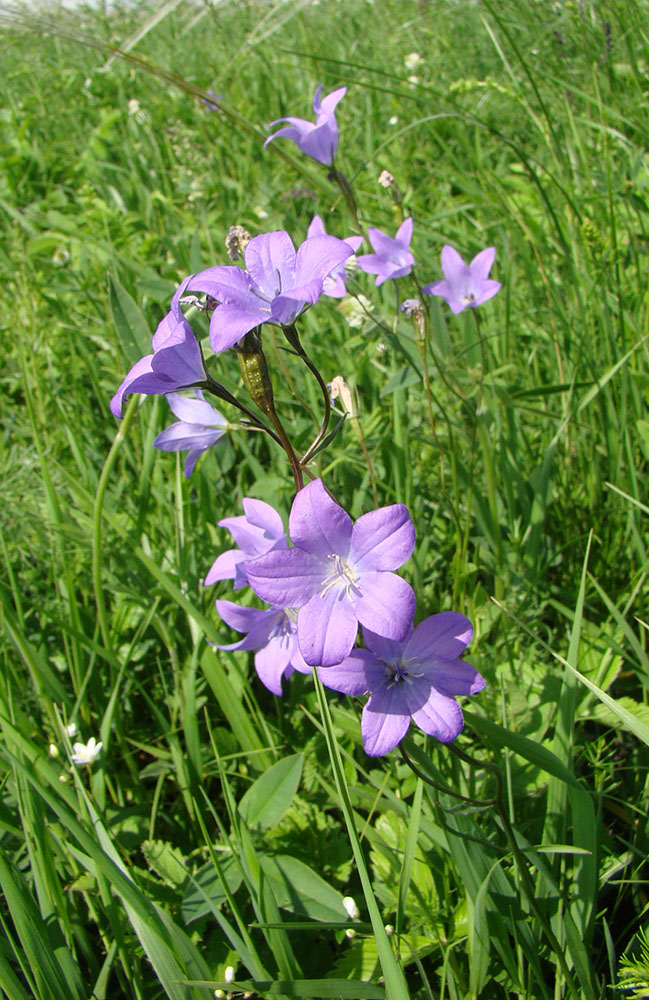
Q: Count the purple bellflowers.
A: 11